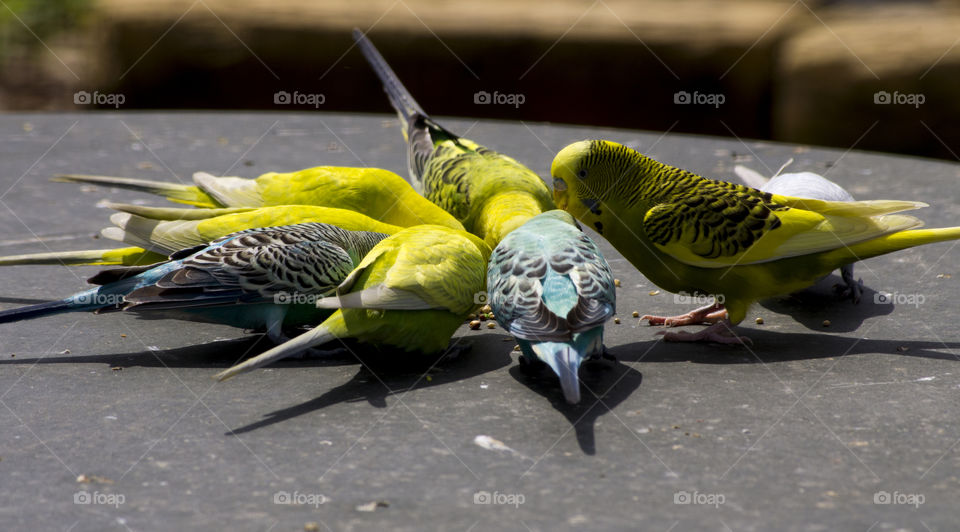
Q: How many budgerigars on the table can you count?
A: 8